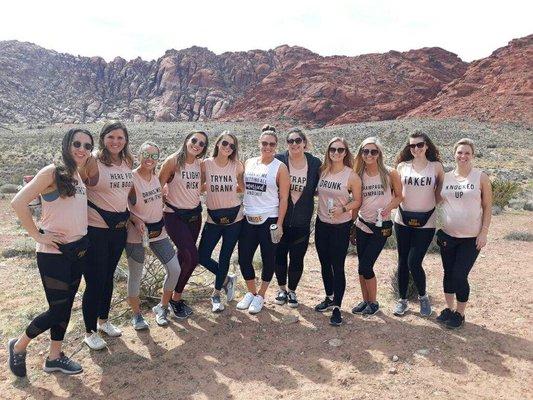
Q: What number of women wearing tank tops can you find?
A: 11